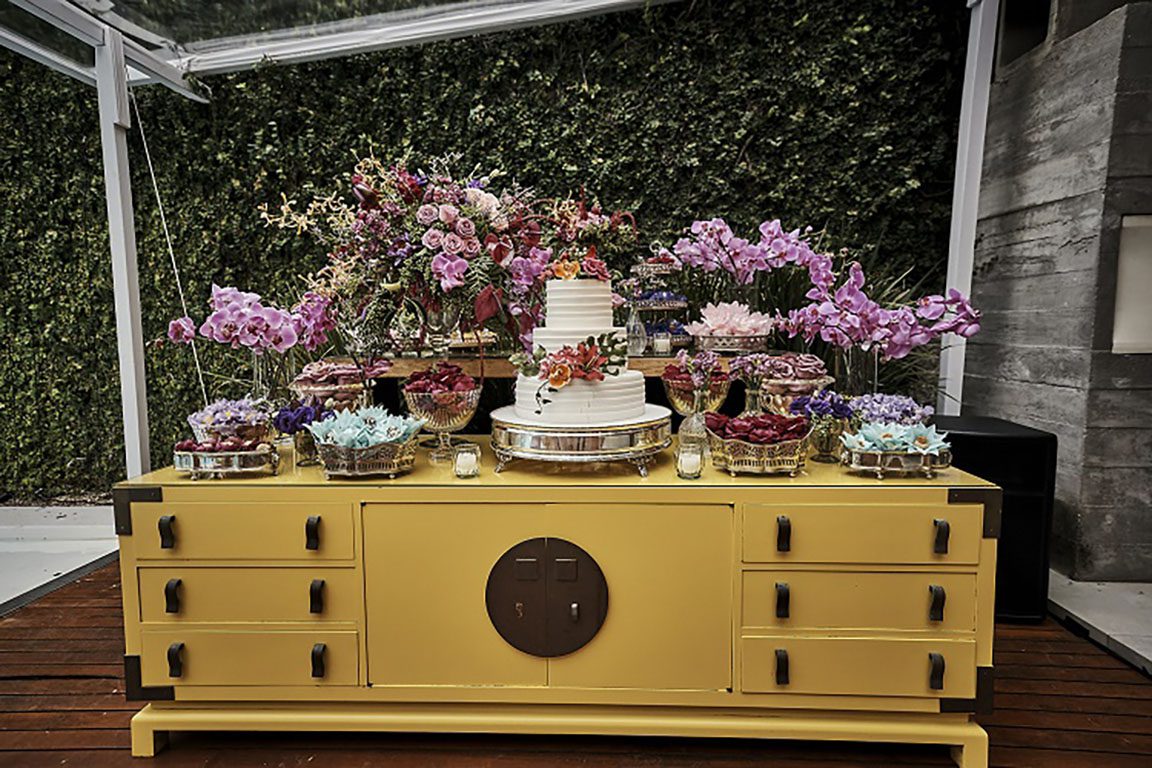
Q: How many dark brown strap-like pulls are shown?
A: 12